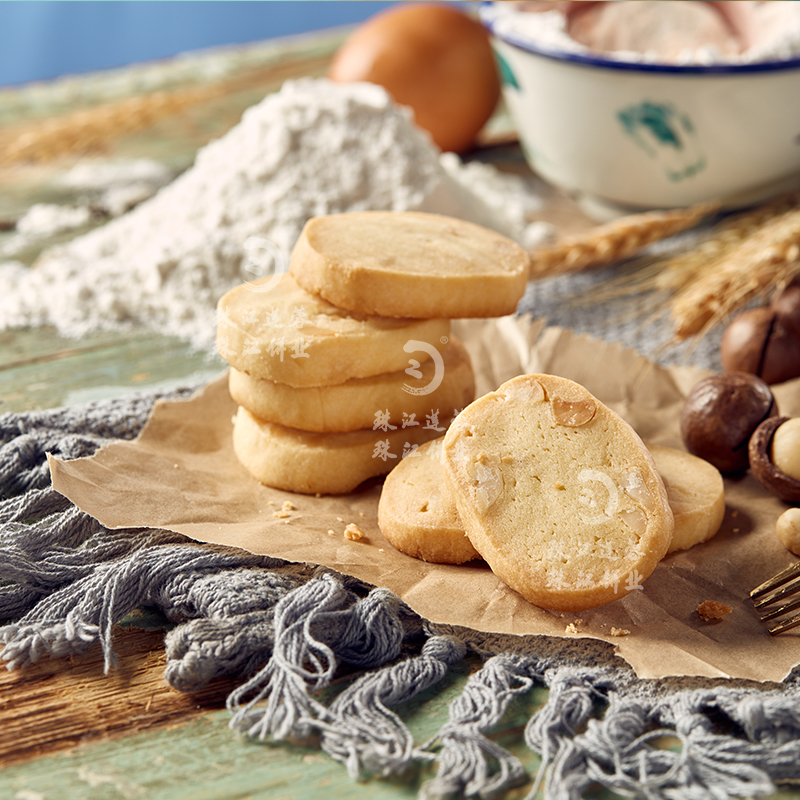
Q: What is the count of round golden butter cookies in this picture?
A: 7